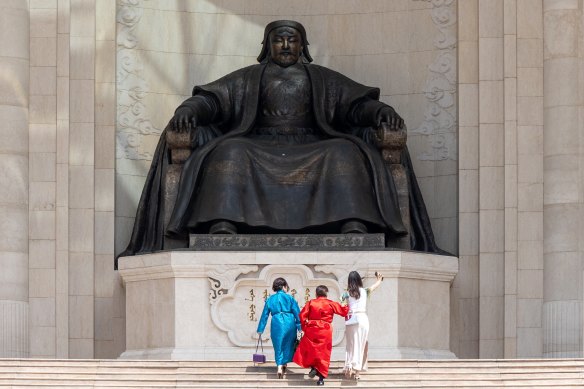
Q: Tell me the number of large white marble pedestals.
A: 1